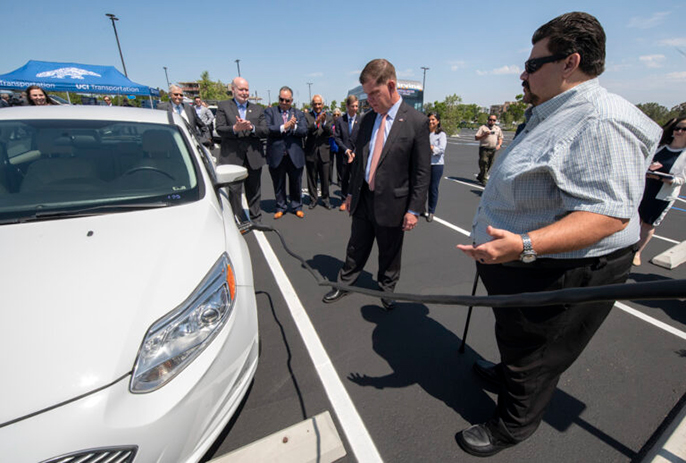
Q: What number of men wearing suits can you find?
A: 6